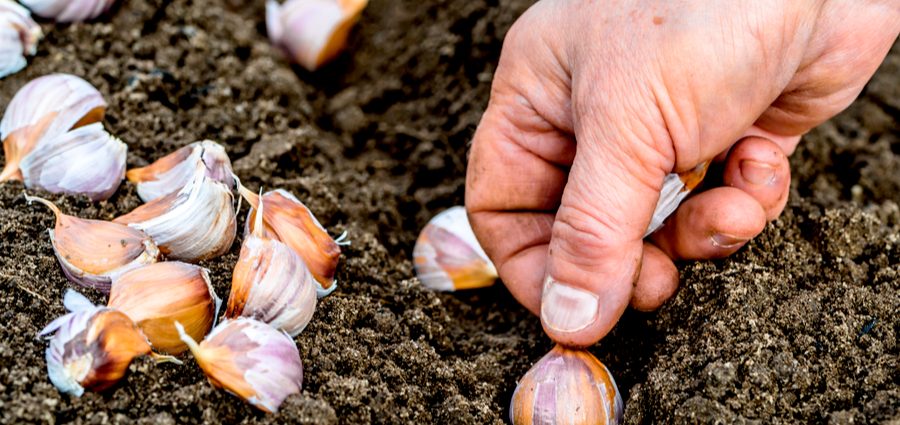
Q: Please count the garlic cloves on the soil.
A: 15